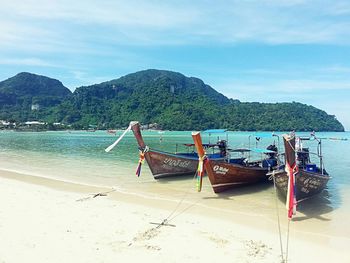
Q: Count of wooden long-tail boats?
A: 3